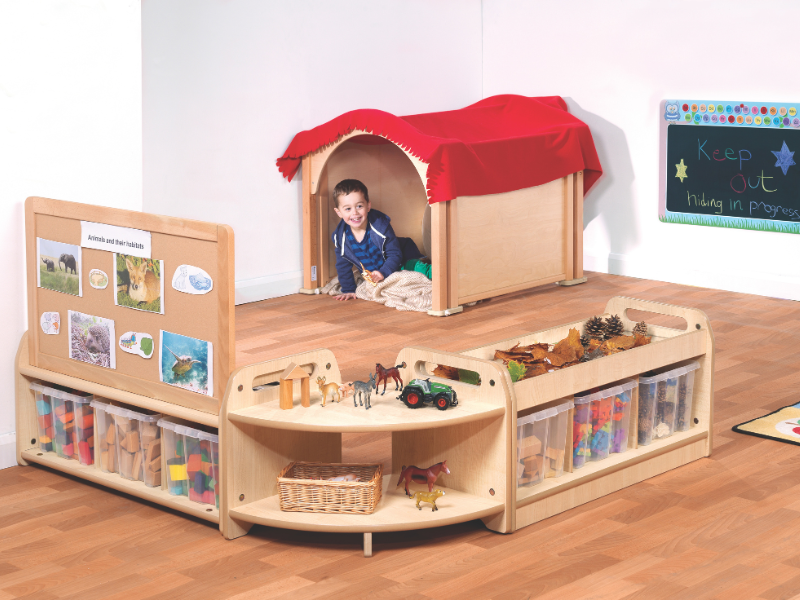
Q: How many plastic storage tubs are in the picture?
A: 6